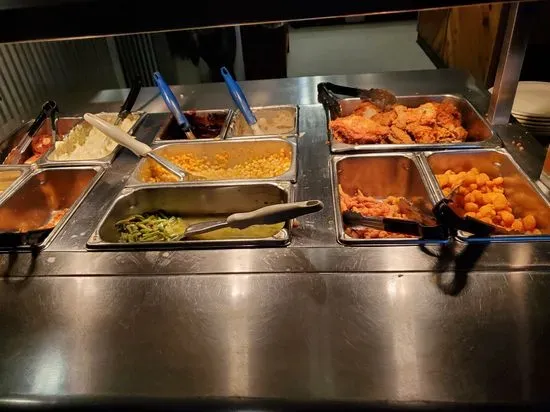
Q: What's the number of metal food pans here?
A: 11